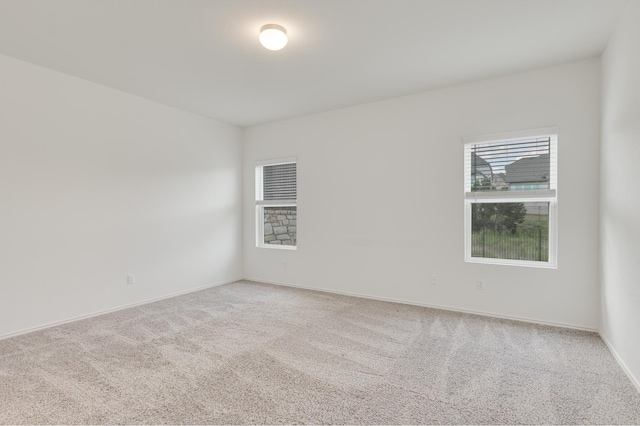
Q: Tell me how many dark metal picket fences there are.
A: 1